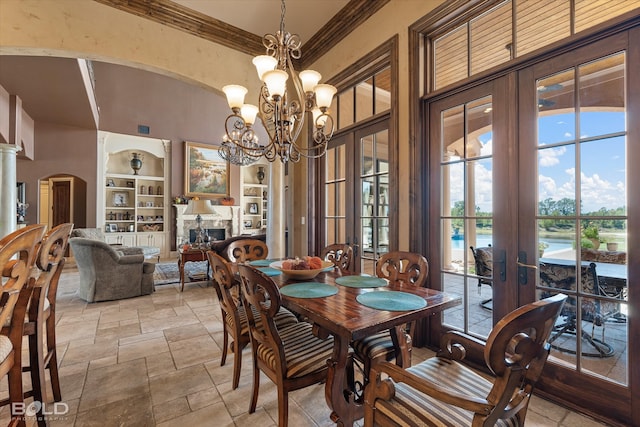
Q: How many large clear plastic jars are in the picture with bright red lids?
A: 0